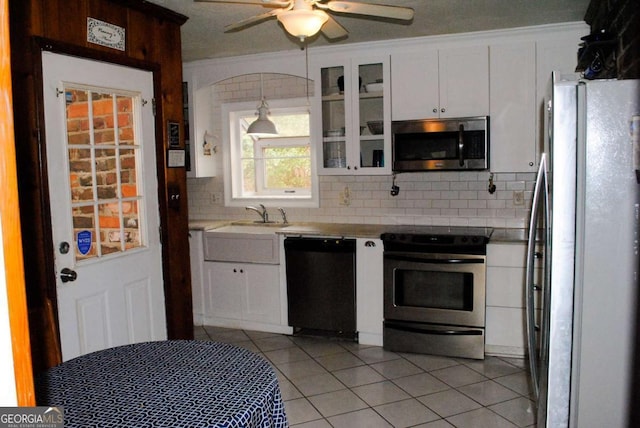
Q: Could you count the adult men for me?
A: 0